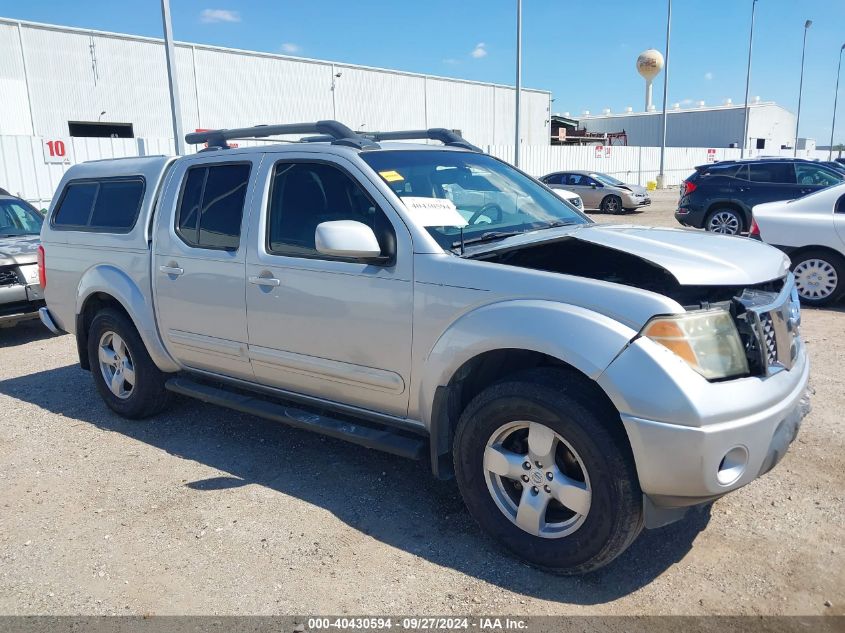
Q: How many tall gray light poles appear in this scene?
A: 6